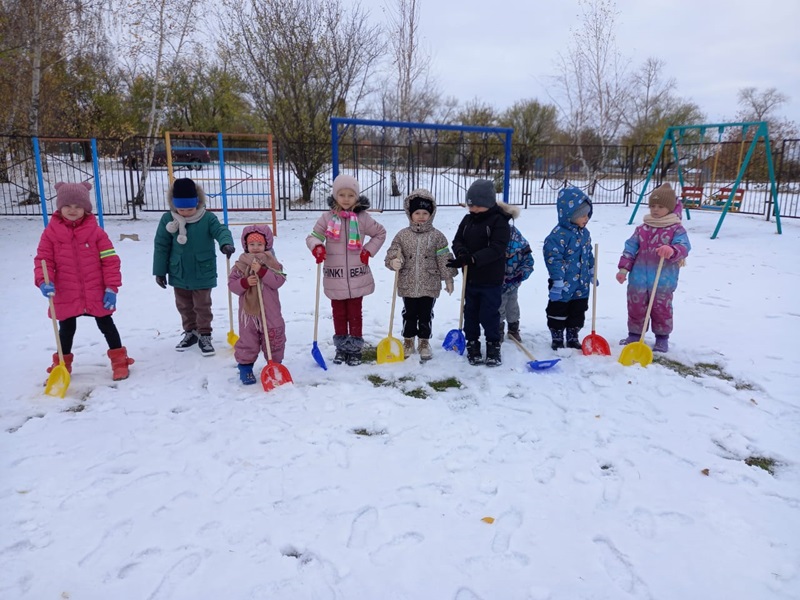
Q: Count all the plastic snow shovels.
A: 9